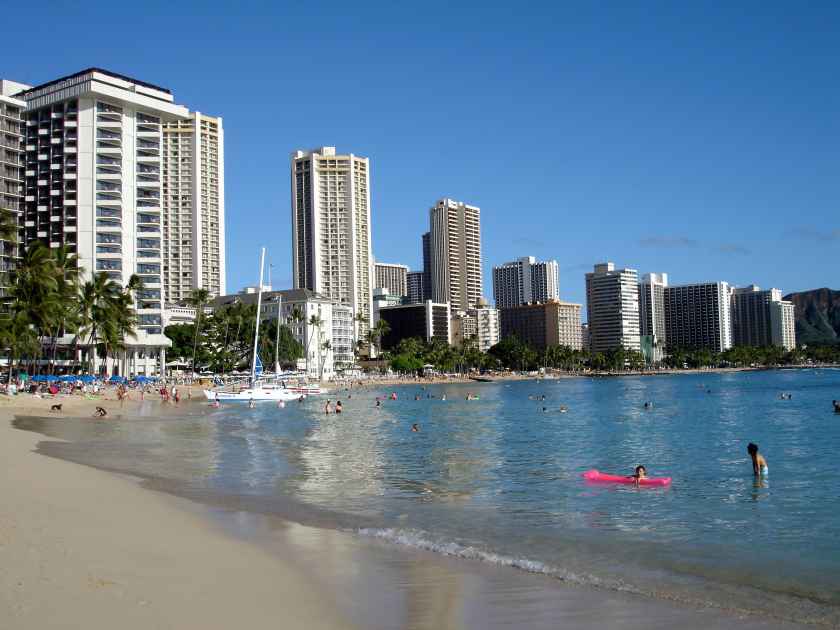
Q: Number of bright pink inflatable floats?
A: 1